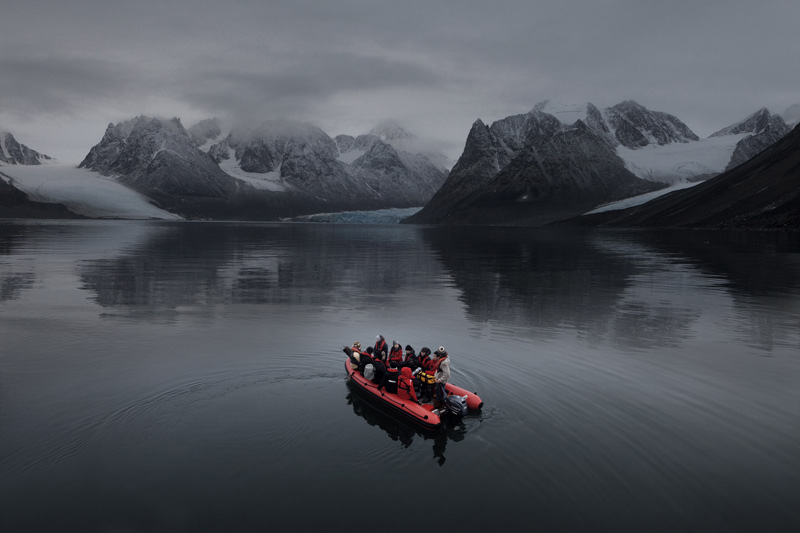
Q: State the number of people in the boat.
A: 11